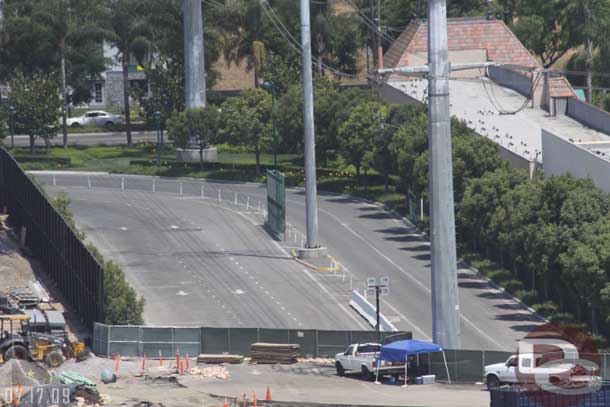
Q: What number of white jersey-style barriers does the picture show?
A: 2